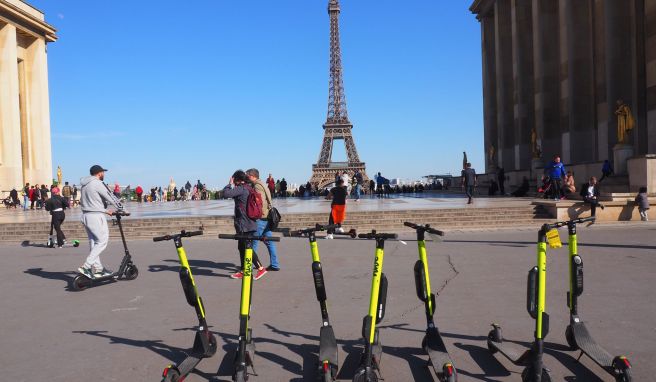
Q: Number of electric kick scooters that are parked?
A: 7